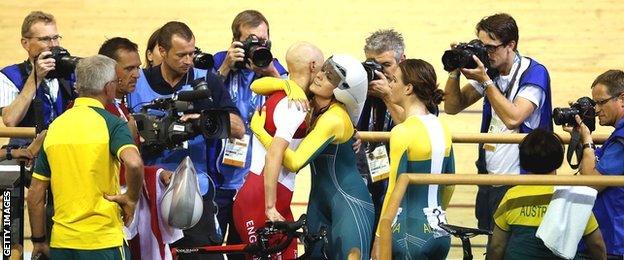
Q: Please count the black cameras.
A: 7